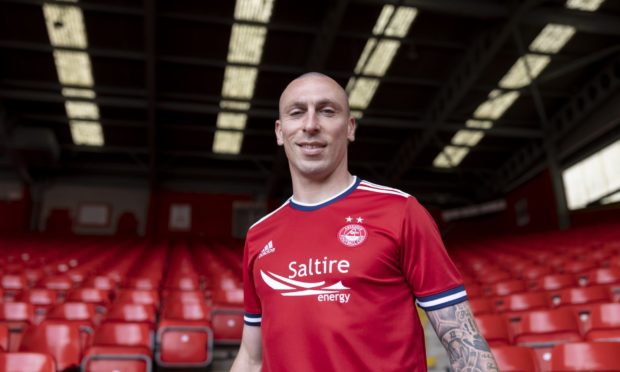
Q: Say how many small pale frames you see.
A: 2